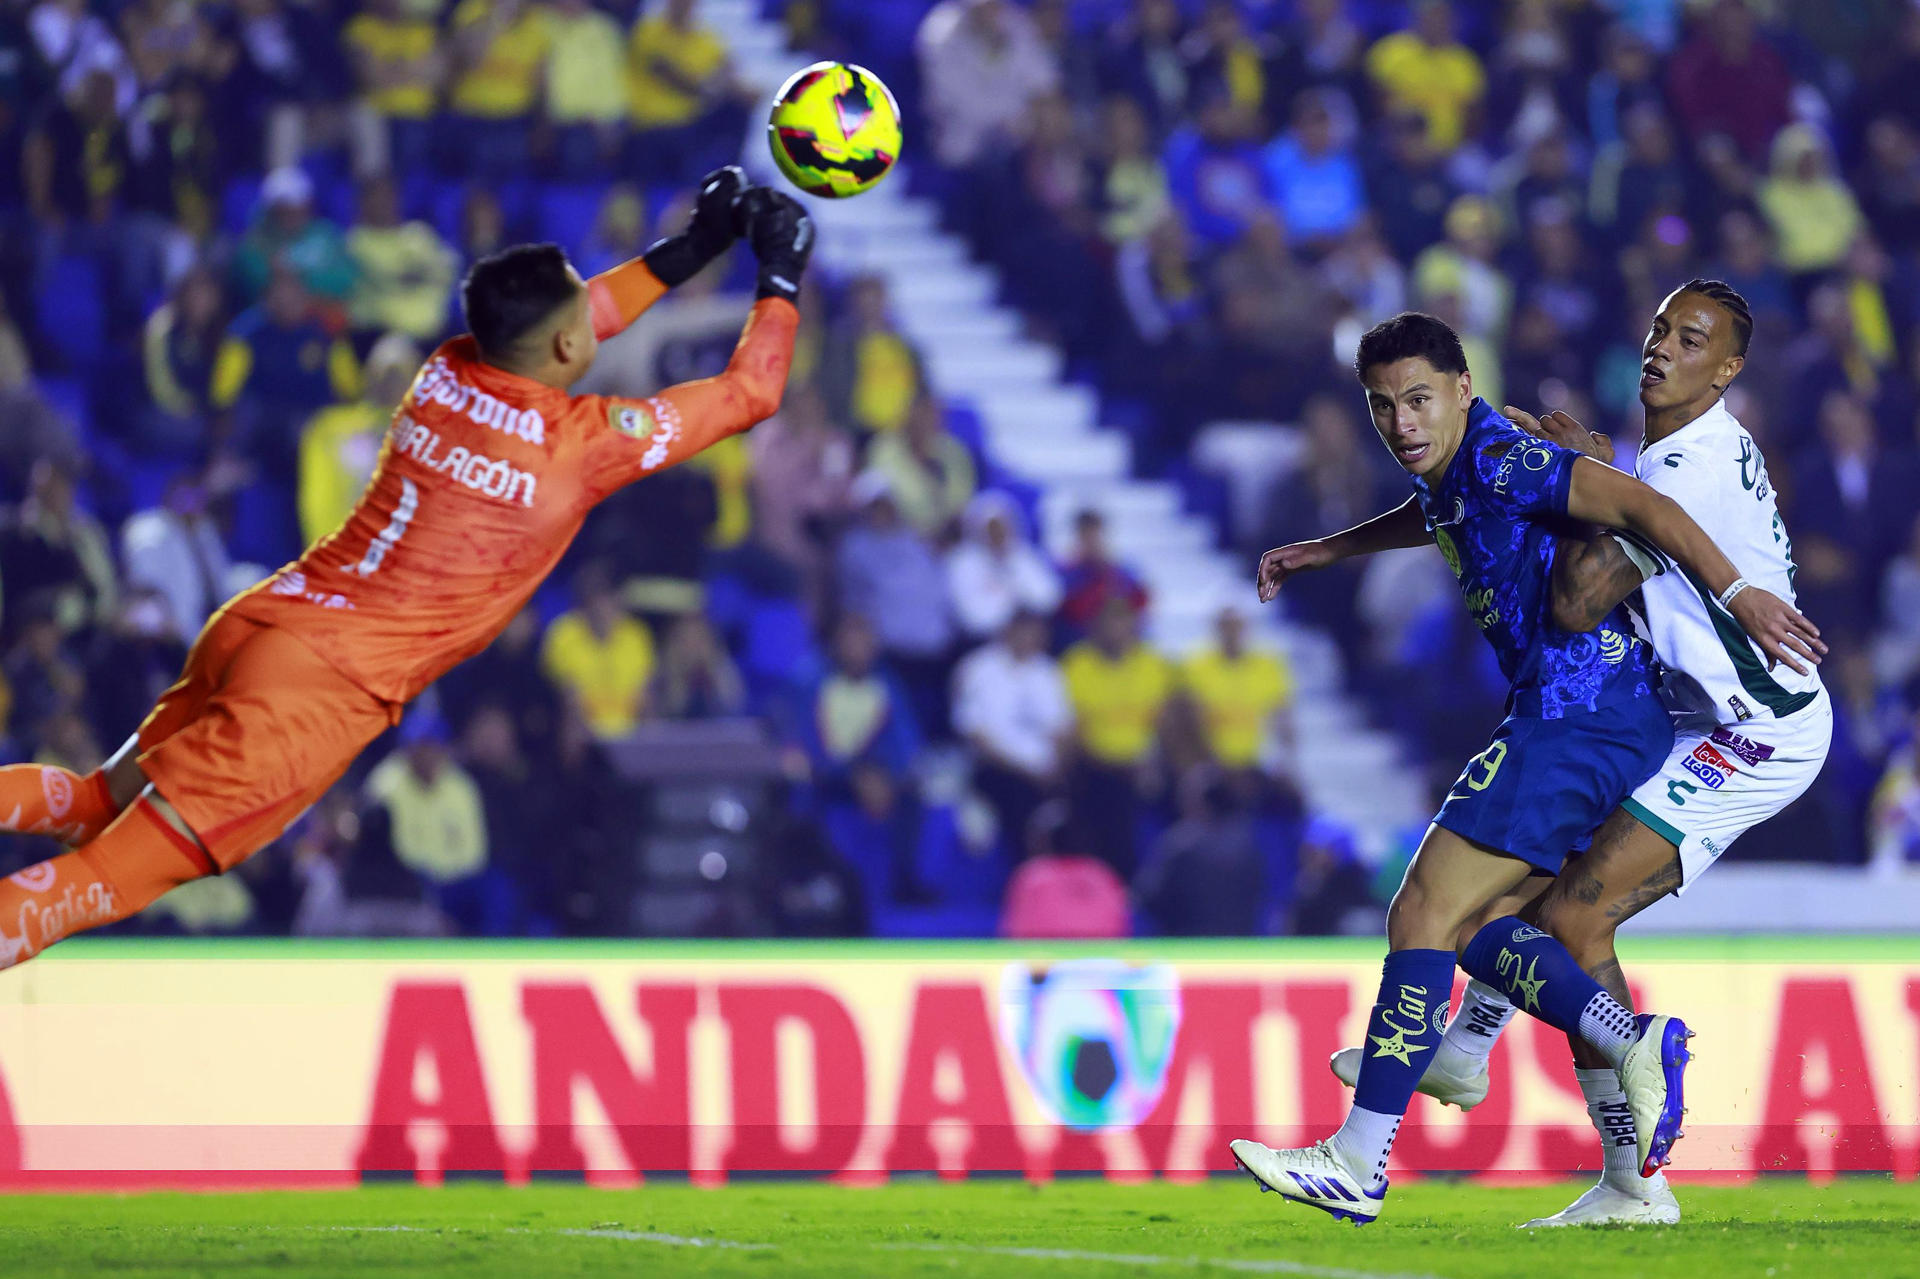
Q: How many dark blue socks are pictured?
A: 2